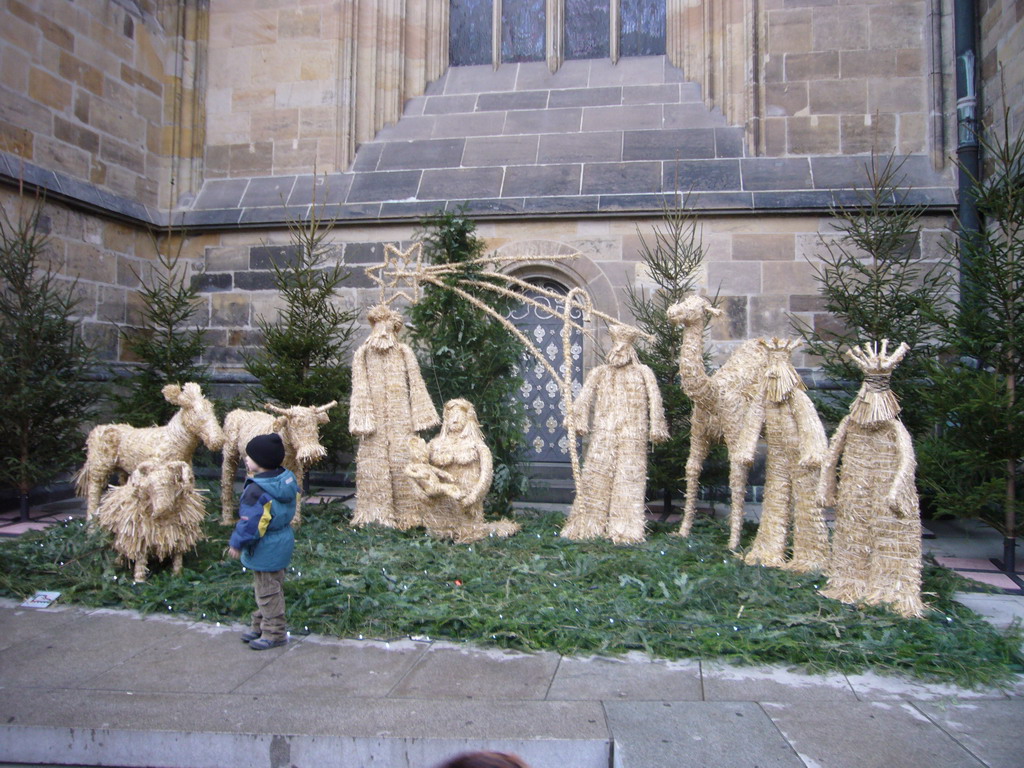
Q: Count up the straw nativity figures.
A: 10